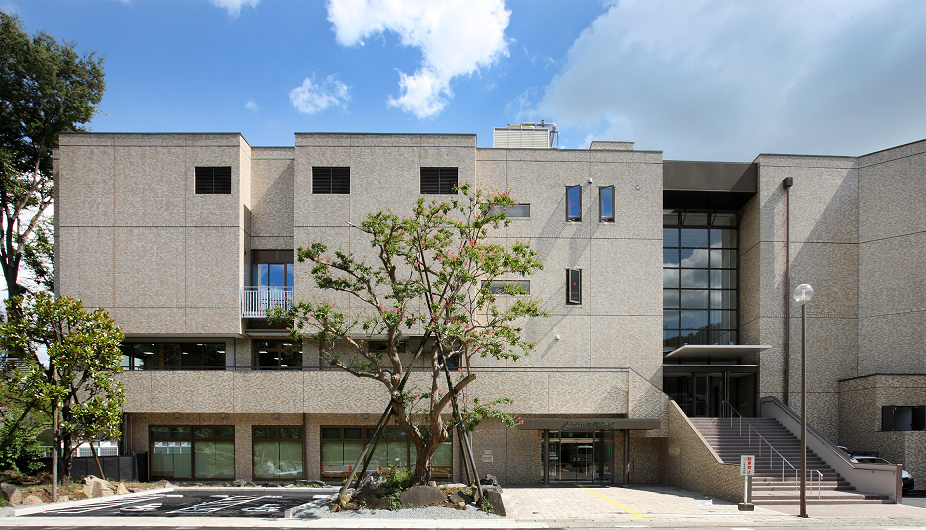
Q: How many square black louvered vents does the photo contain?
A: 3